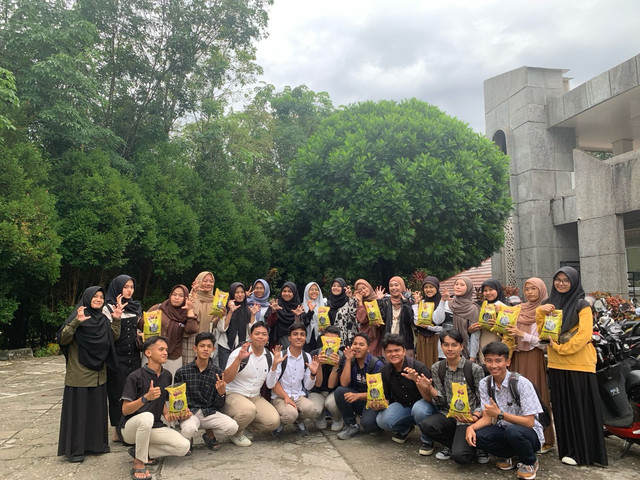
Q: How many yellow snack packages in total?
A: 12